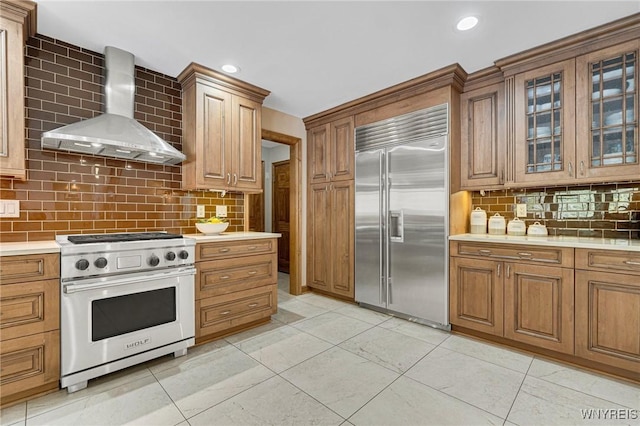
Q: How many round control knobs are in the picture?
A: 5